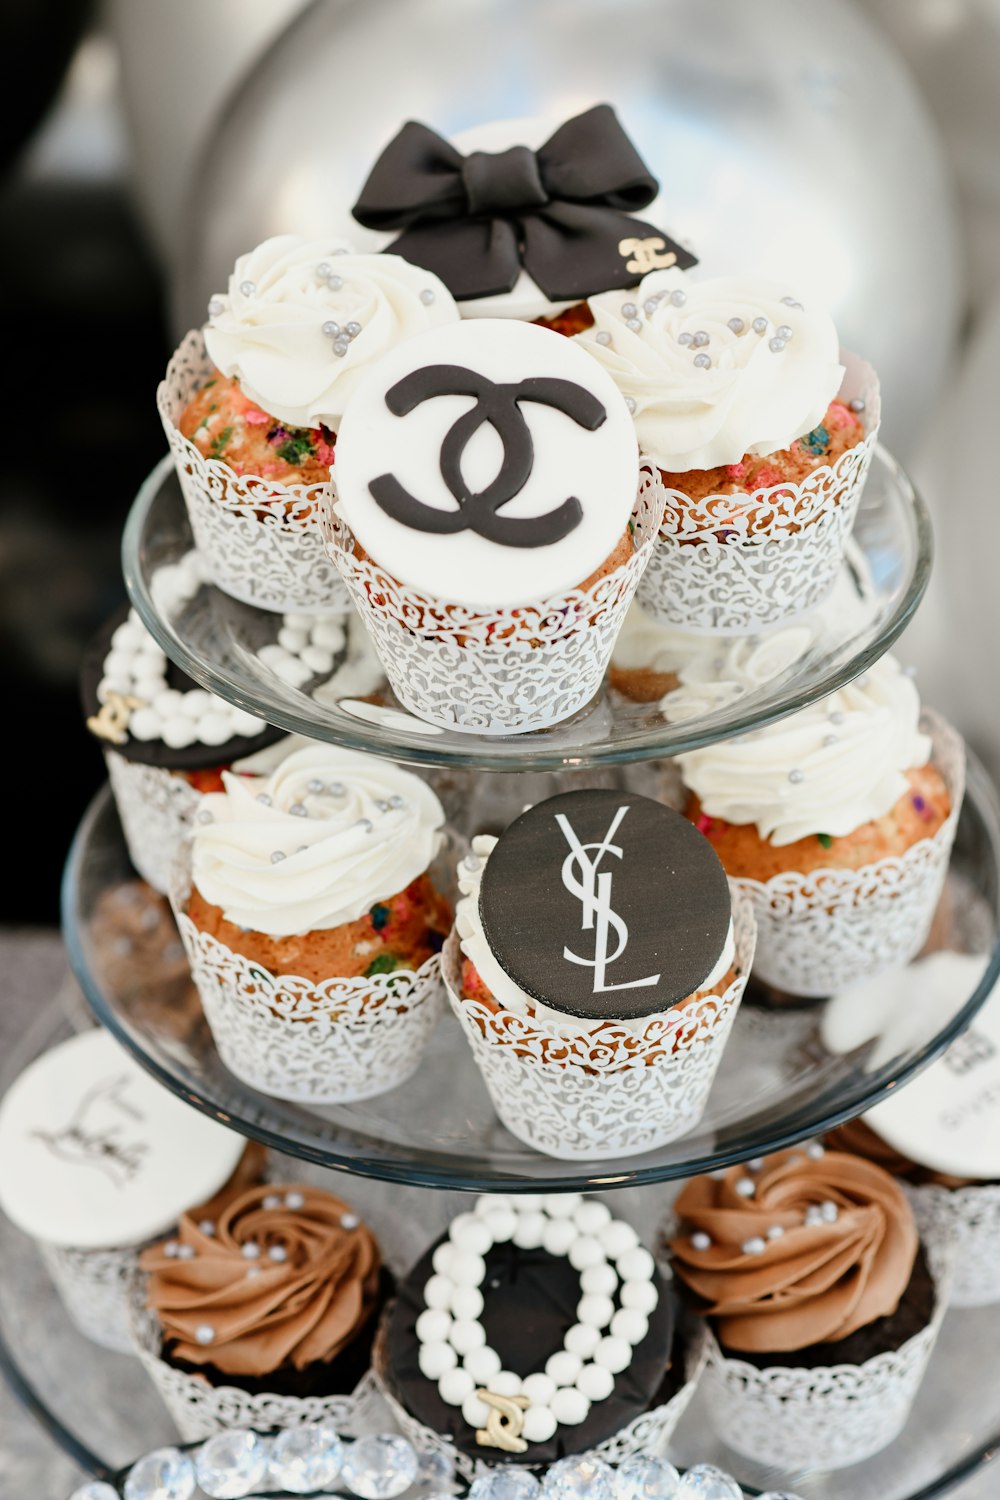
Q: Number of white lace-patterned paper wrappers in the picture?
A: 12